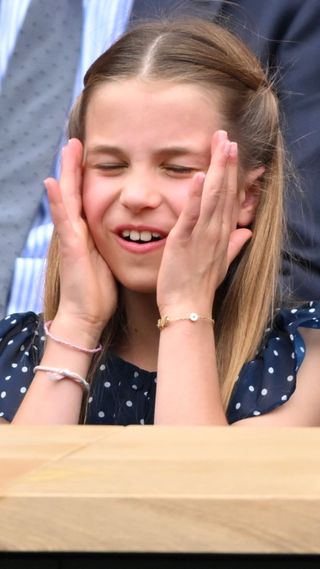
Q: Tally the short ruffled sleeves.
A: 2